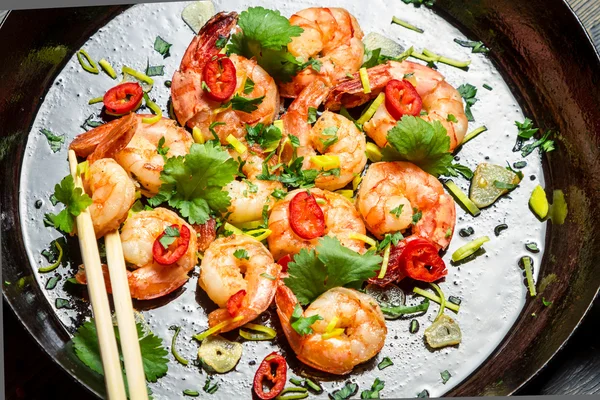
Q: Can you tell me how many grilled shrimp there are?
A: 12